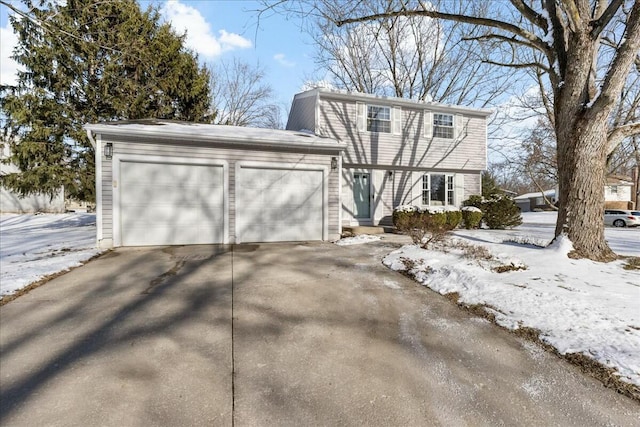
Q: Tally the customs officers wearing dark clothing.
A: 0